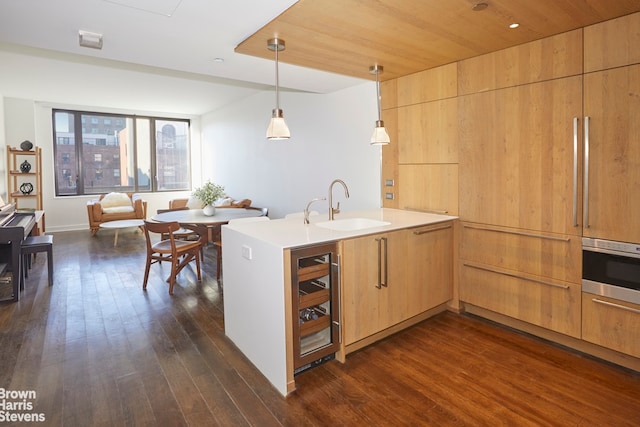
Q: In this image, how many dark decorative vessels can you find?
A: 3